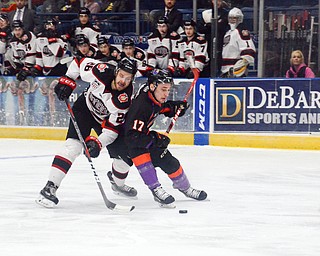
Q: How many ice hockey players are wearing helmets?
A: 12